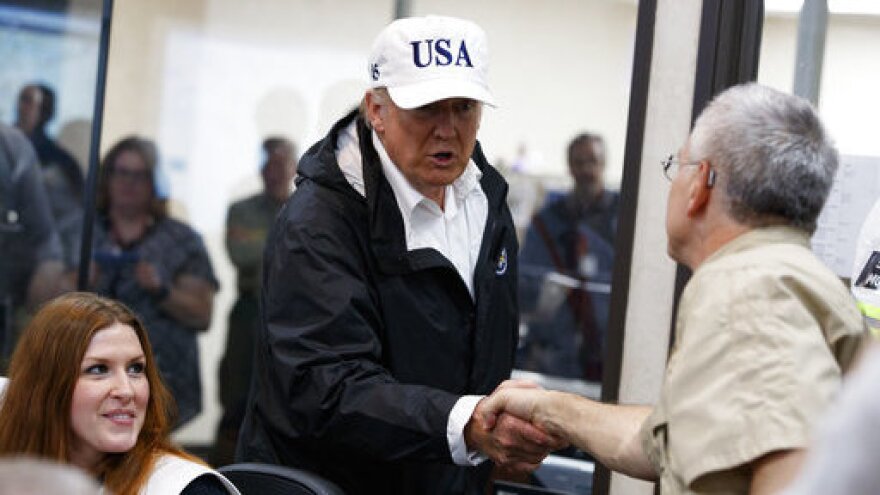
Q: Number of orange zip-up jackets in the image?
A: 0